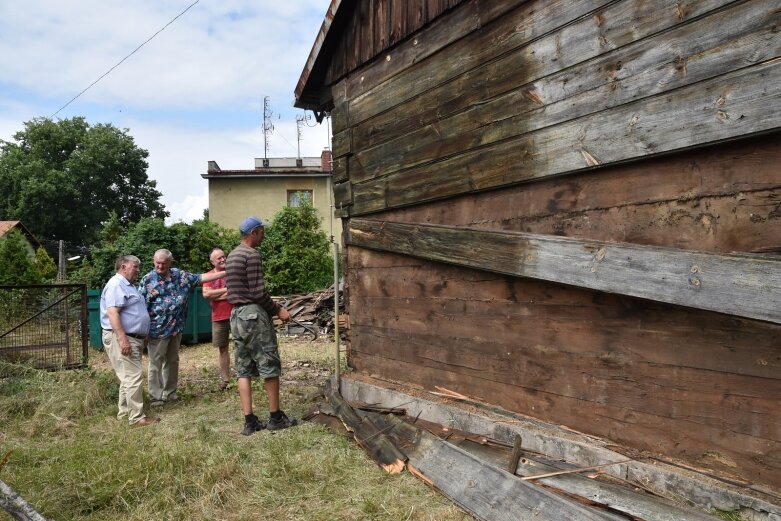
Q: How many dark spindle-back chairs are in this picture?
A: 0